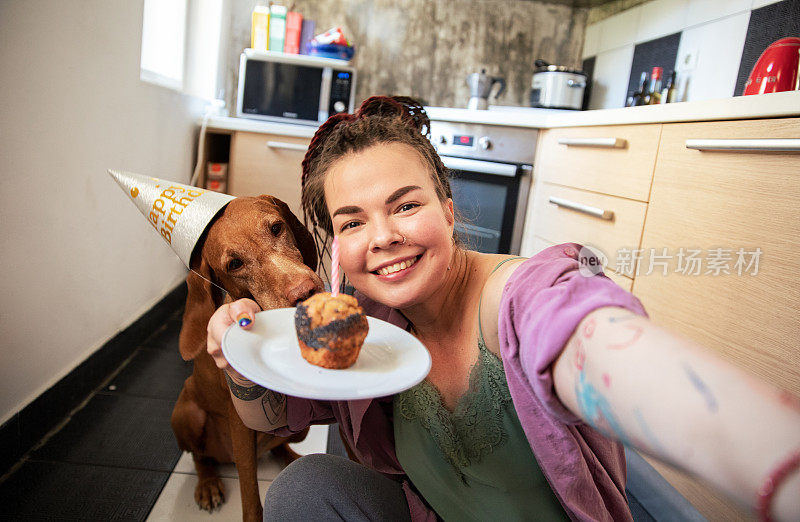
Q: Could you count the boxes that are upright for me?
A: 4